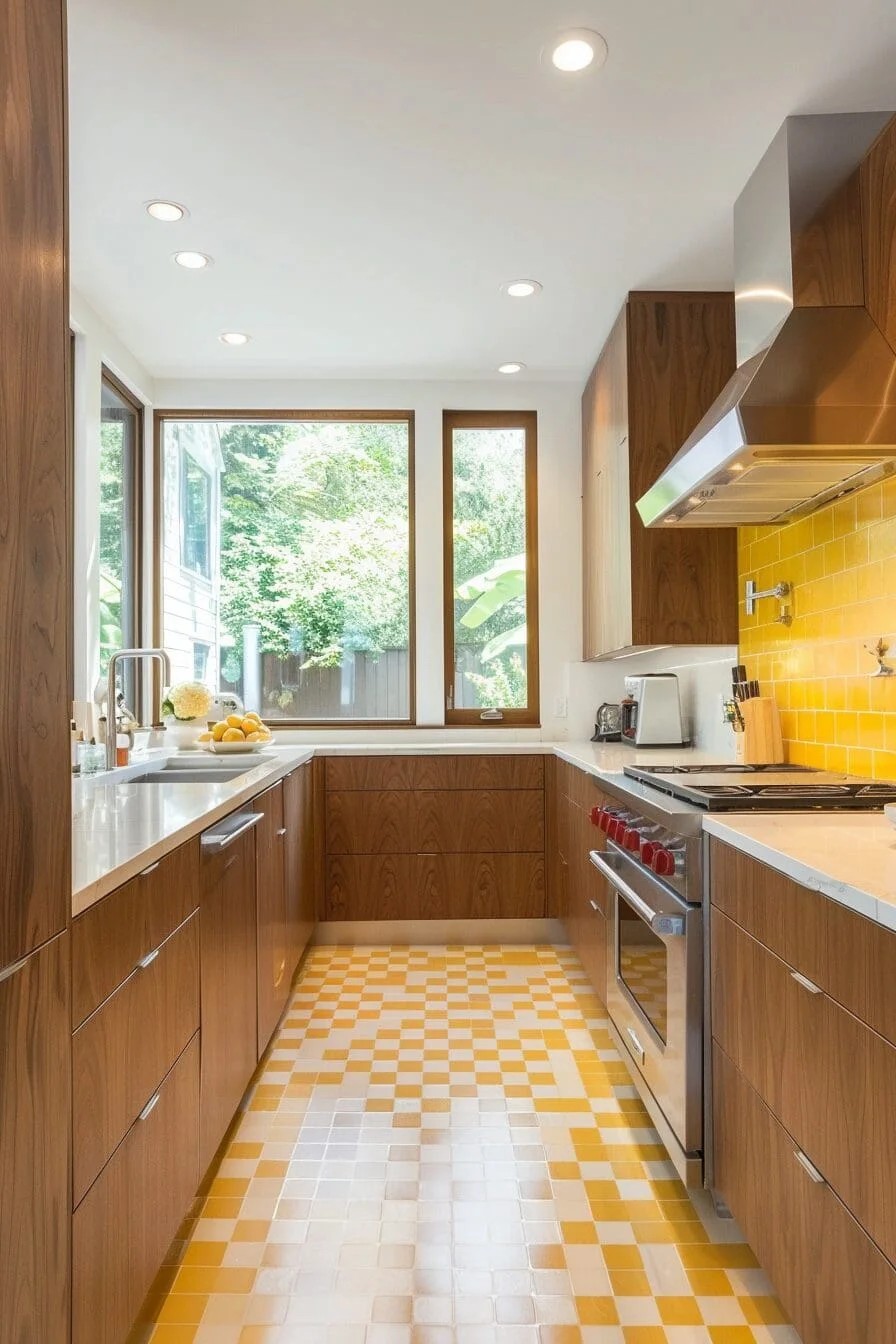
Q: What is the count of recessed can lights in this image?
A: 6